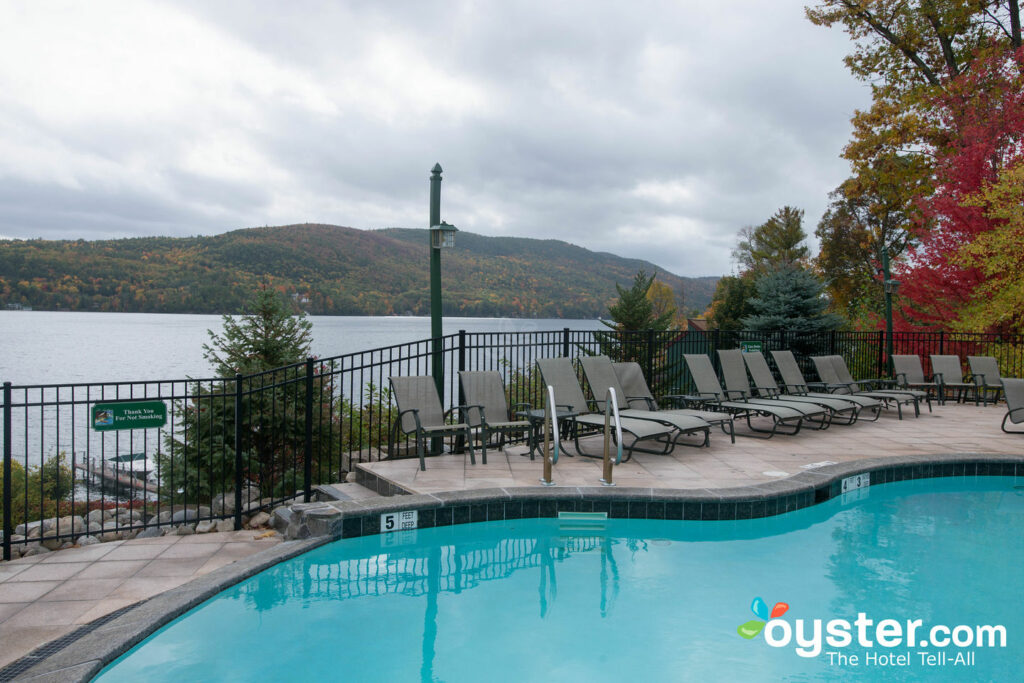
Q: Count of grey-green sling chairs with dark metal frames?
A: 15